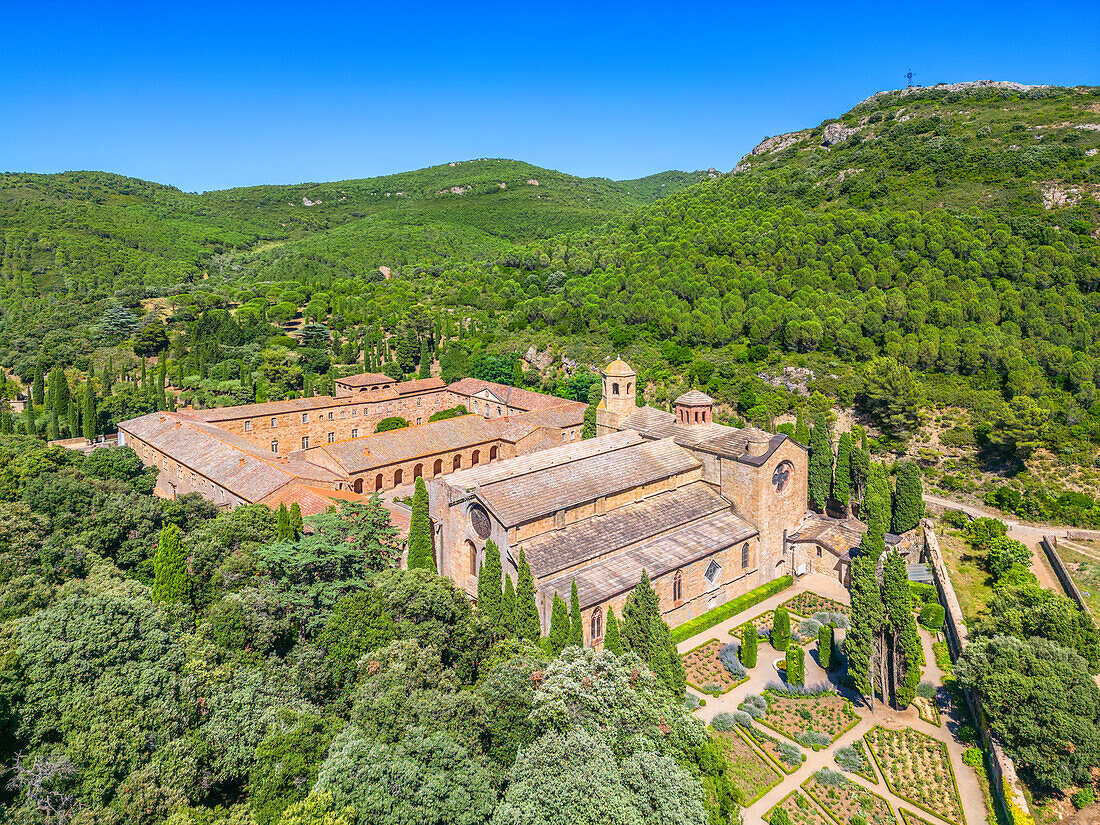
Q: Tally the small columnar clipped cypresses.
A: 4